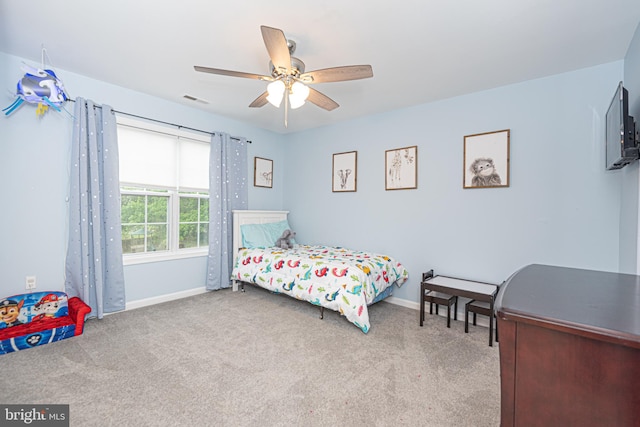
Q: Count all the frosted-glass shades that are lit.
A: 4